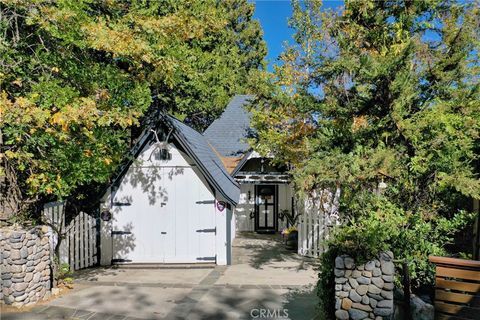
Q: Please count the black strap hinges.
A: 6